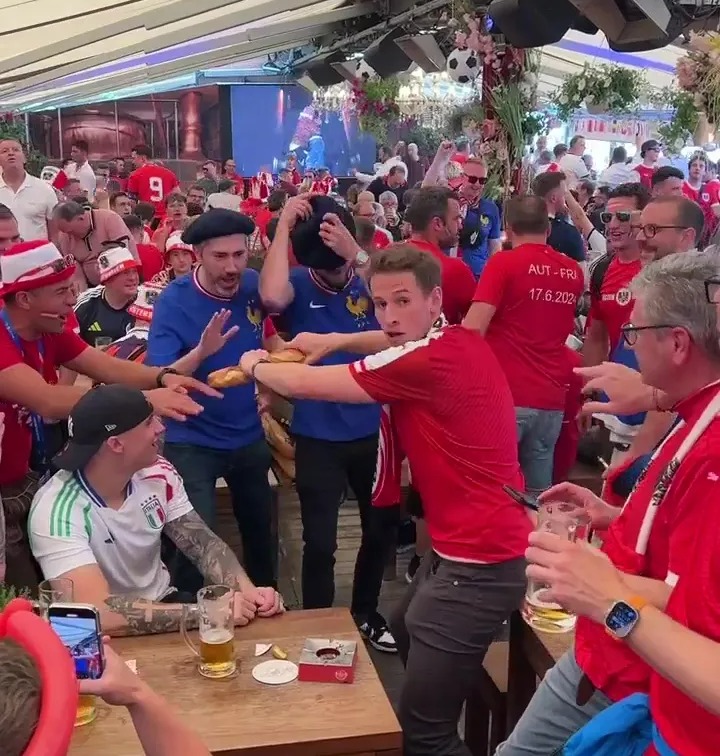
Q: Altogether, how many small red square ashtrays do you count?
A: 1